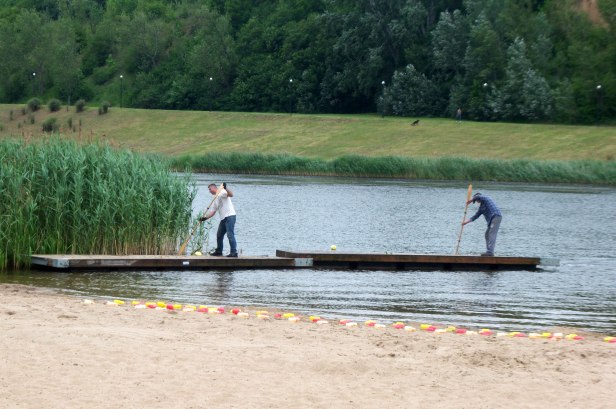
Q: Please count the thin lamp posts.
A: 7